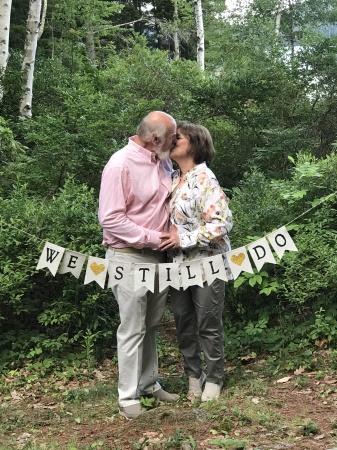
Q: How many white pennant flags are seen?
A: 11